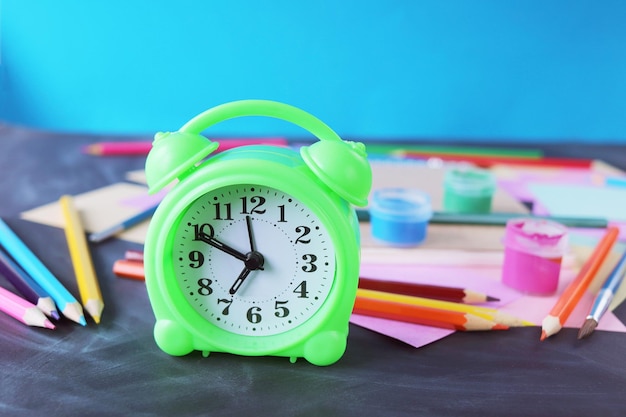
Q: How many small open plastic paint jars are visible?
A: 3